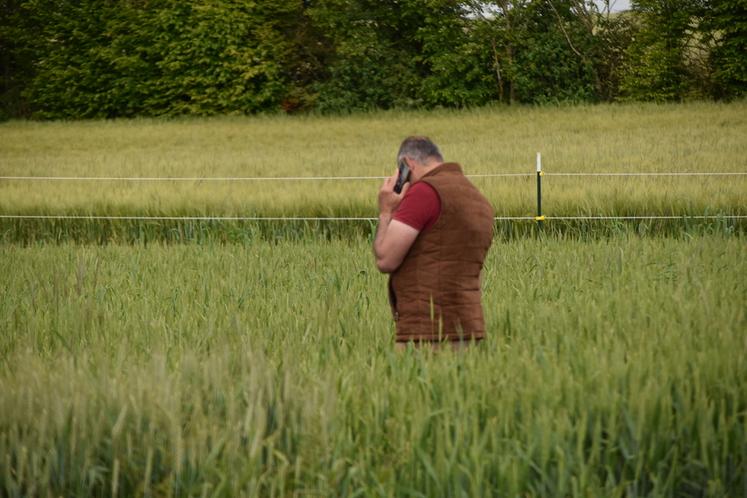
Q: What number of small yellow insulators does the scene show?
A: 2